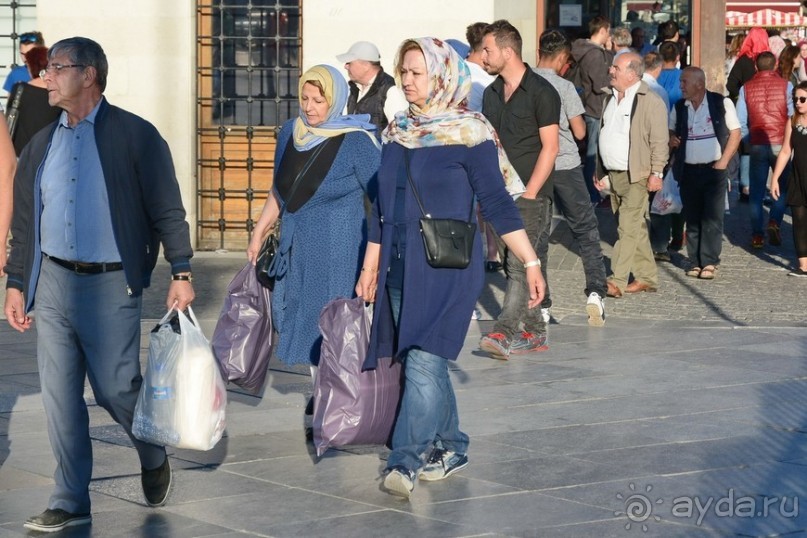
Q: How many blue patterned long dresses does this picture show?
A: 1